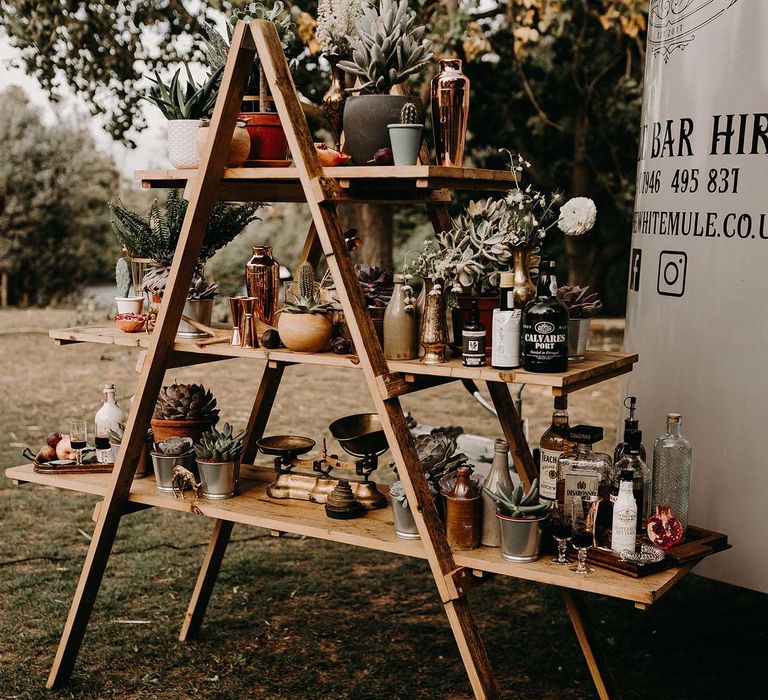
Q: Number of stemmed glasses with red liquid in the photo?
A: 4